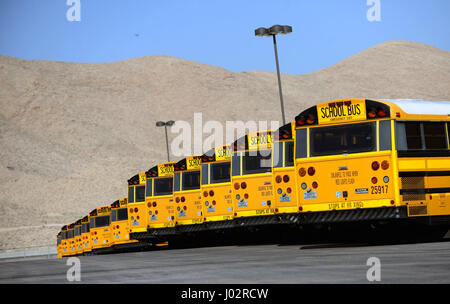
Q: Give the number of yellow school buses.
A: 14